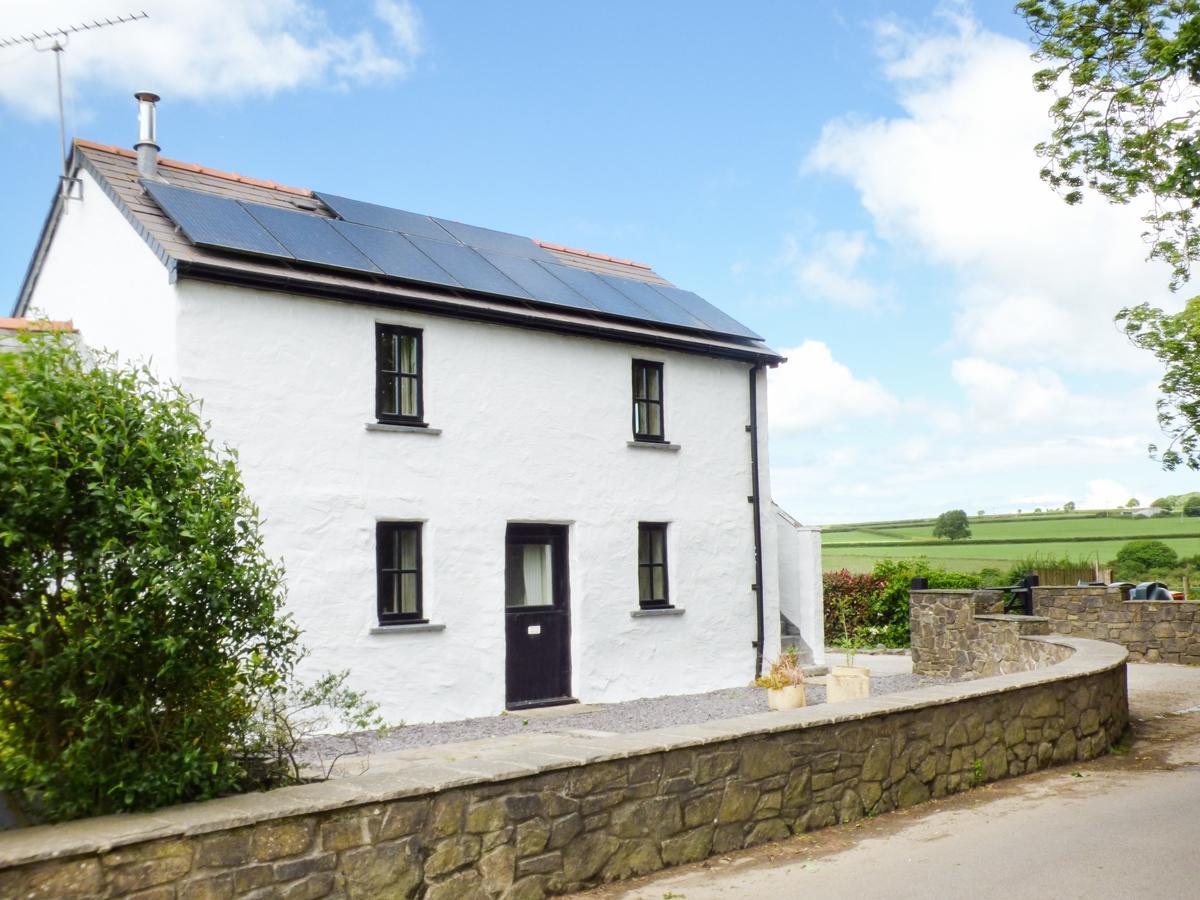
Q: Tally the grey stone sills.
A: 4